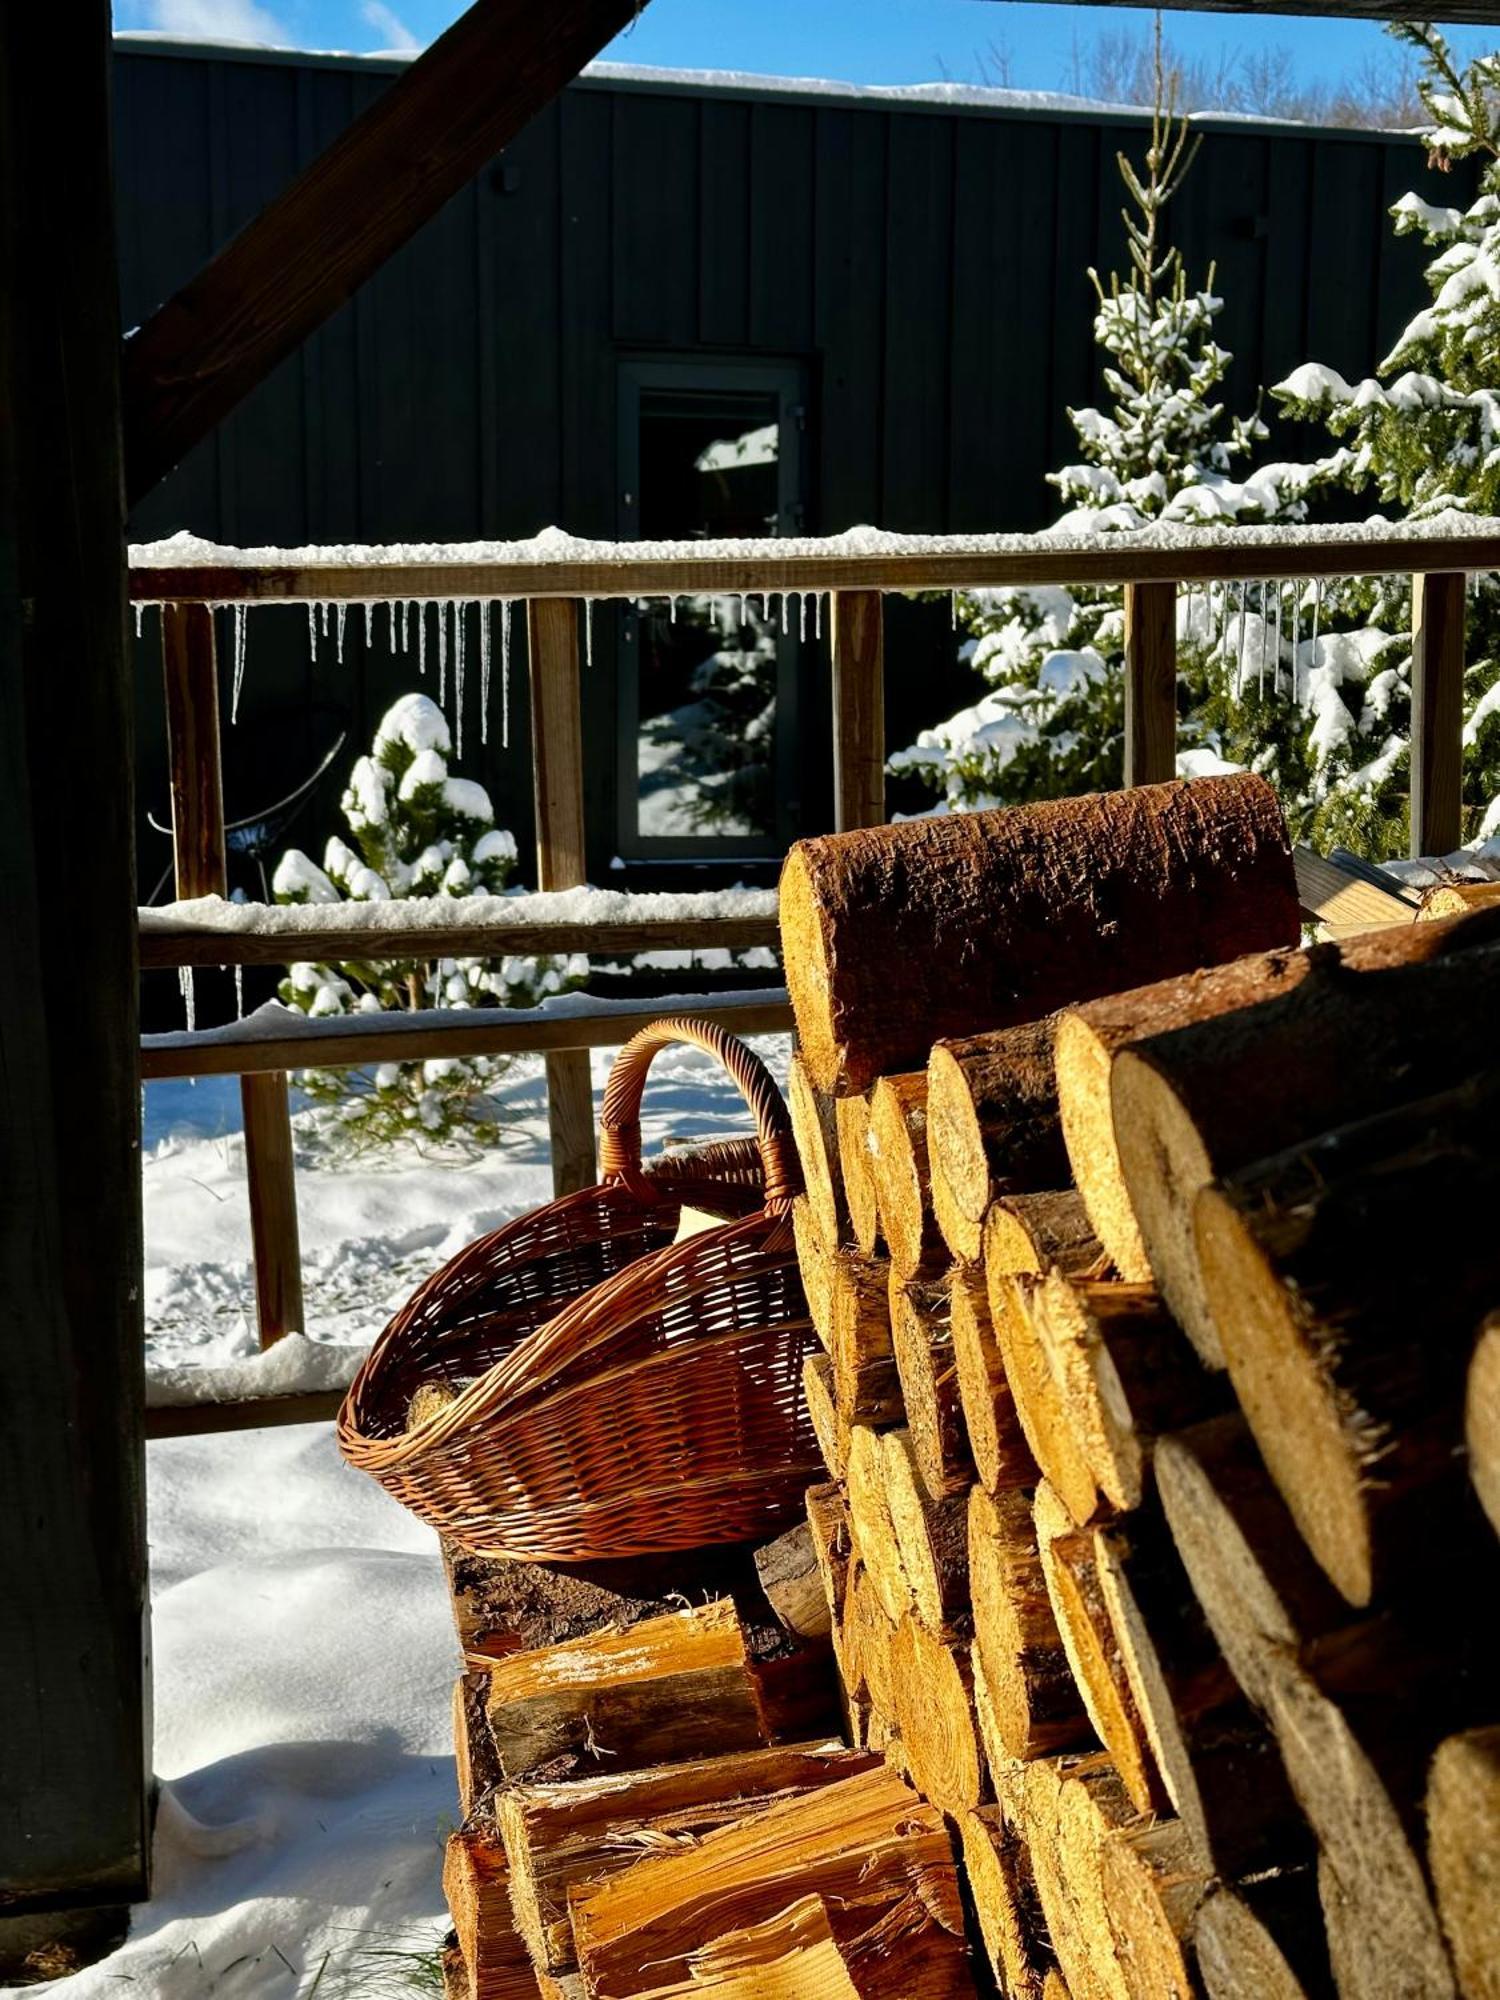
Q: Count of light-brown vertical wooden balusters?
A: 7